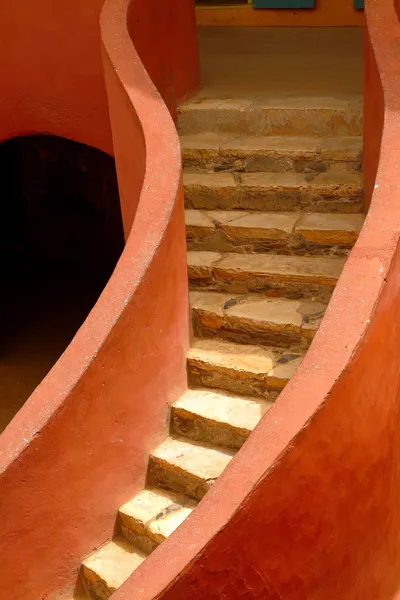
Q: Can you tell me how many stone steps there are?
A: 11